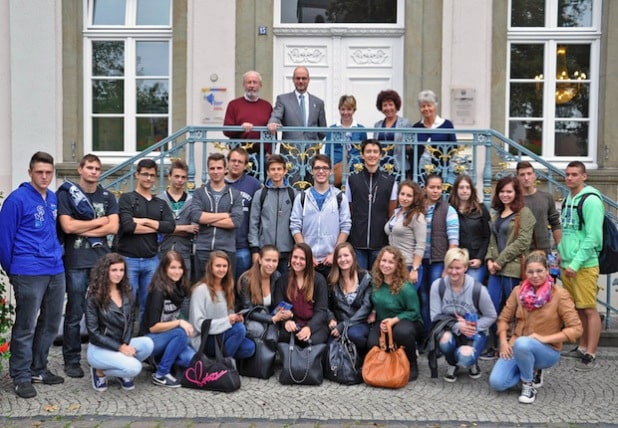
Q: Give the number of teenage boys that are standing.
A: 11